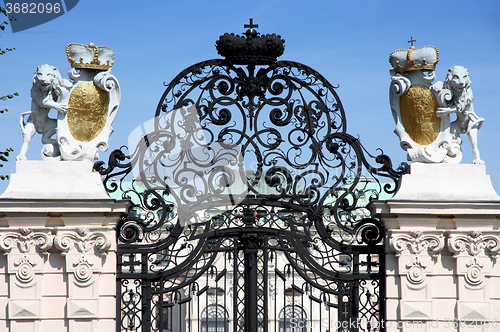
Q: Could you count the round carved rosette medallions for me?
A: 4